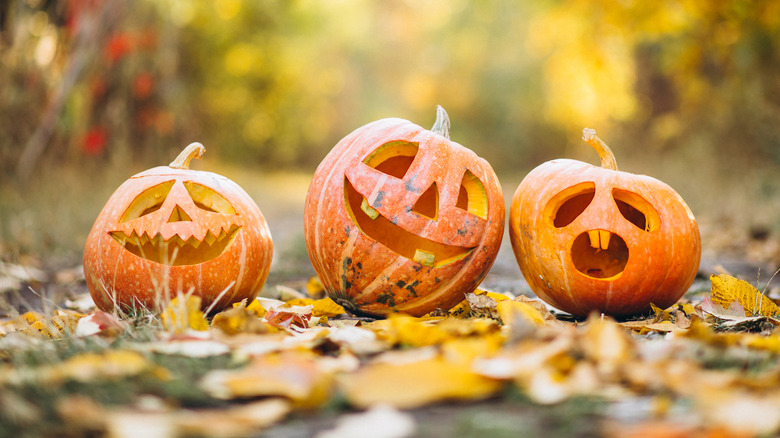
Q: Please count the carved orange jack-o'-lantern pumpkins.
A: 3